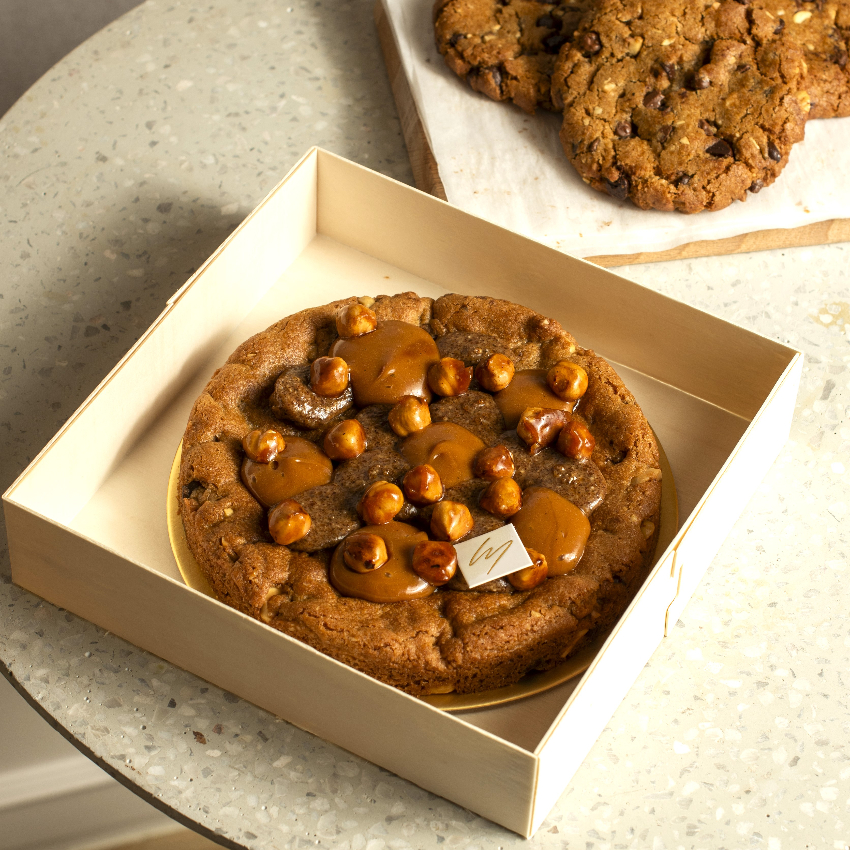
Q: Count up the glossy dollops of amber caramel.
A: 6